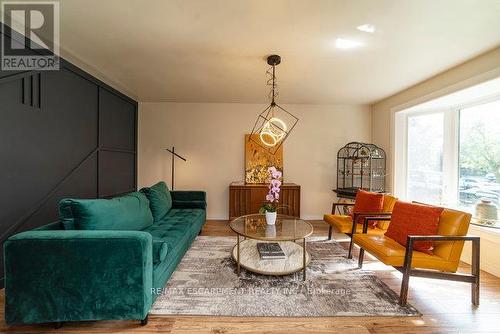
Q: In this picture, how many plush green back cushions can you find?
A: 2